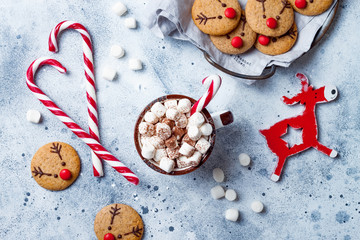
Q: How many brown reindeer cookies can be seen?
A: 7